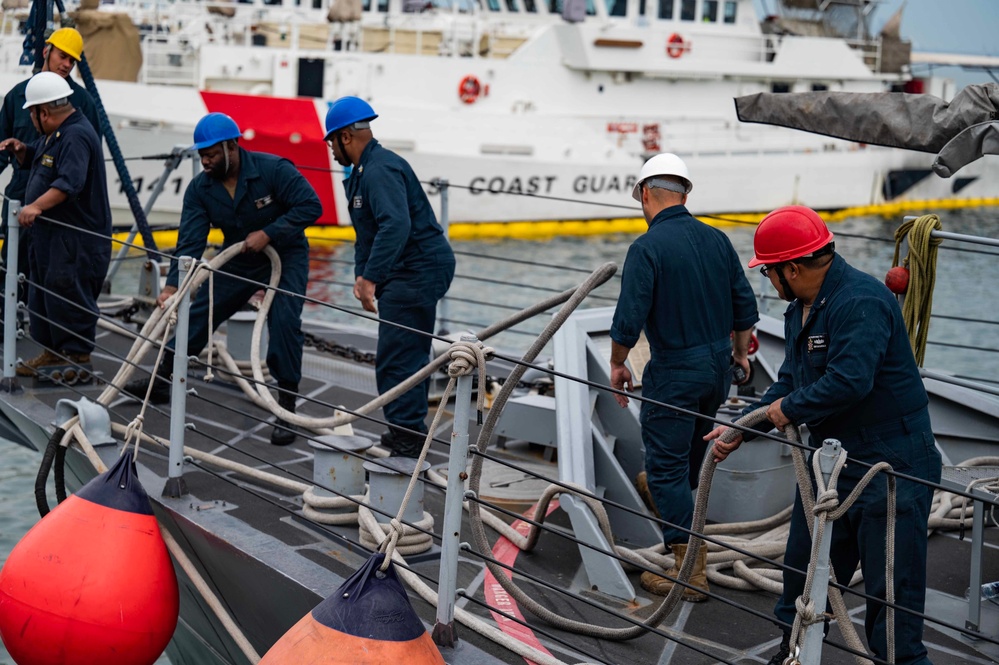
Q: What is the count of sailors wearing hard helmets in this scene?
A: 6